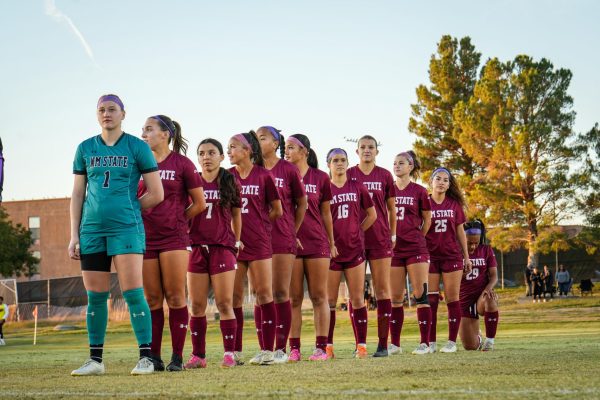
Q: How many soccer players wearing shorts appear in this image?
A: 11